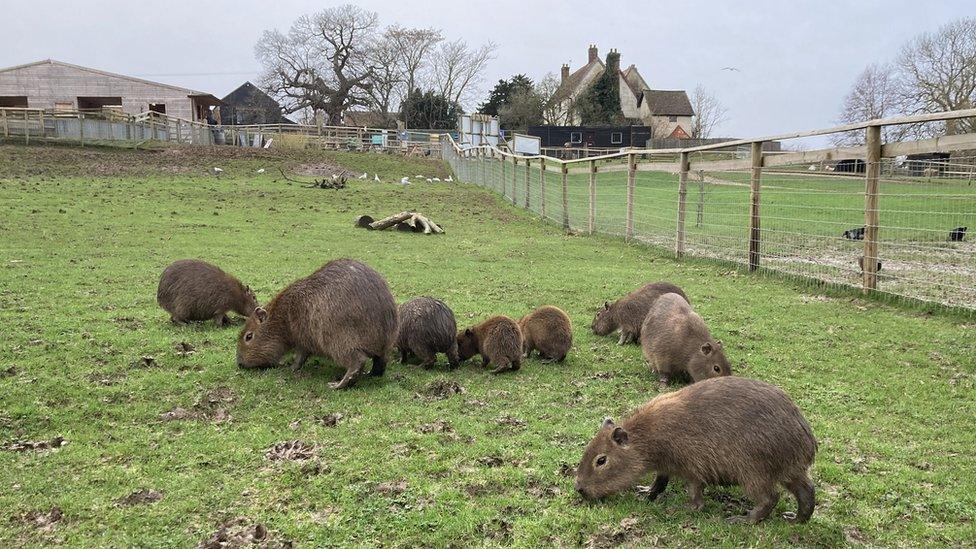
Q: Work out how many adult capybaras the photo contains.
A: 5